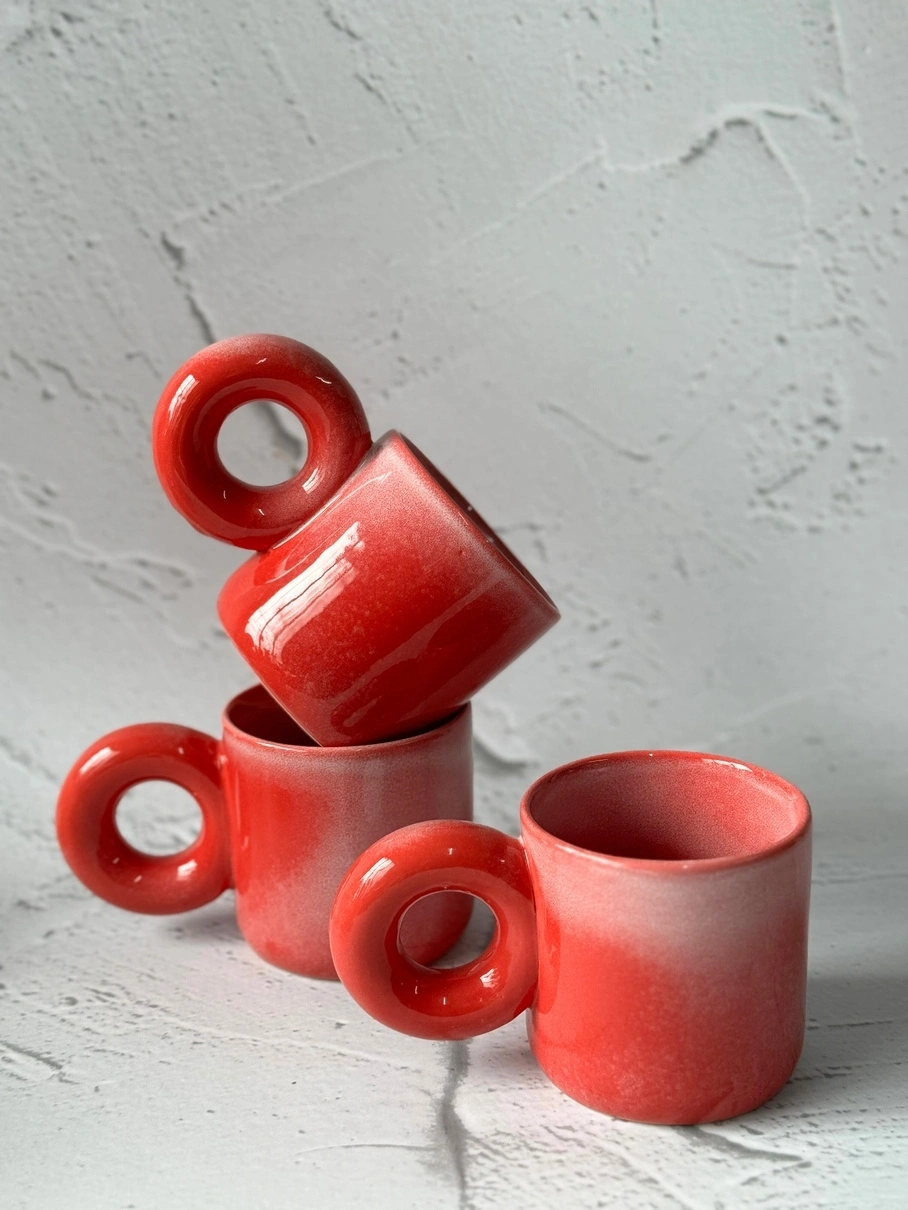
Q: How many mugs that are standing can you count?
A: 2